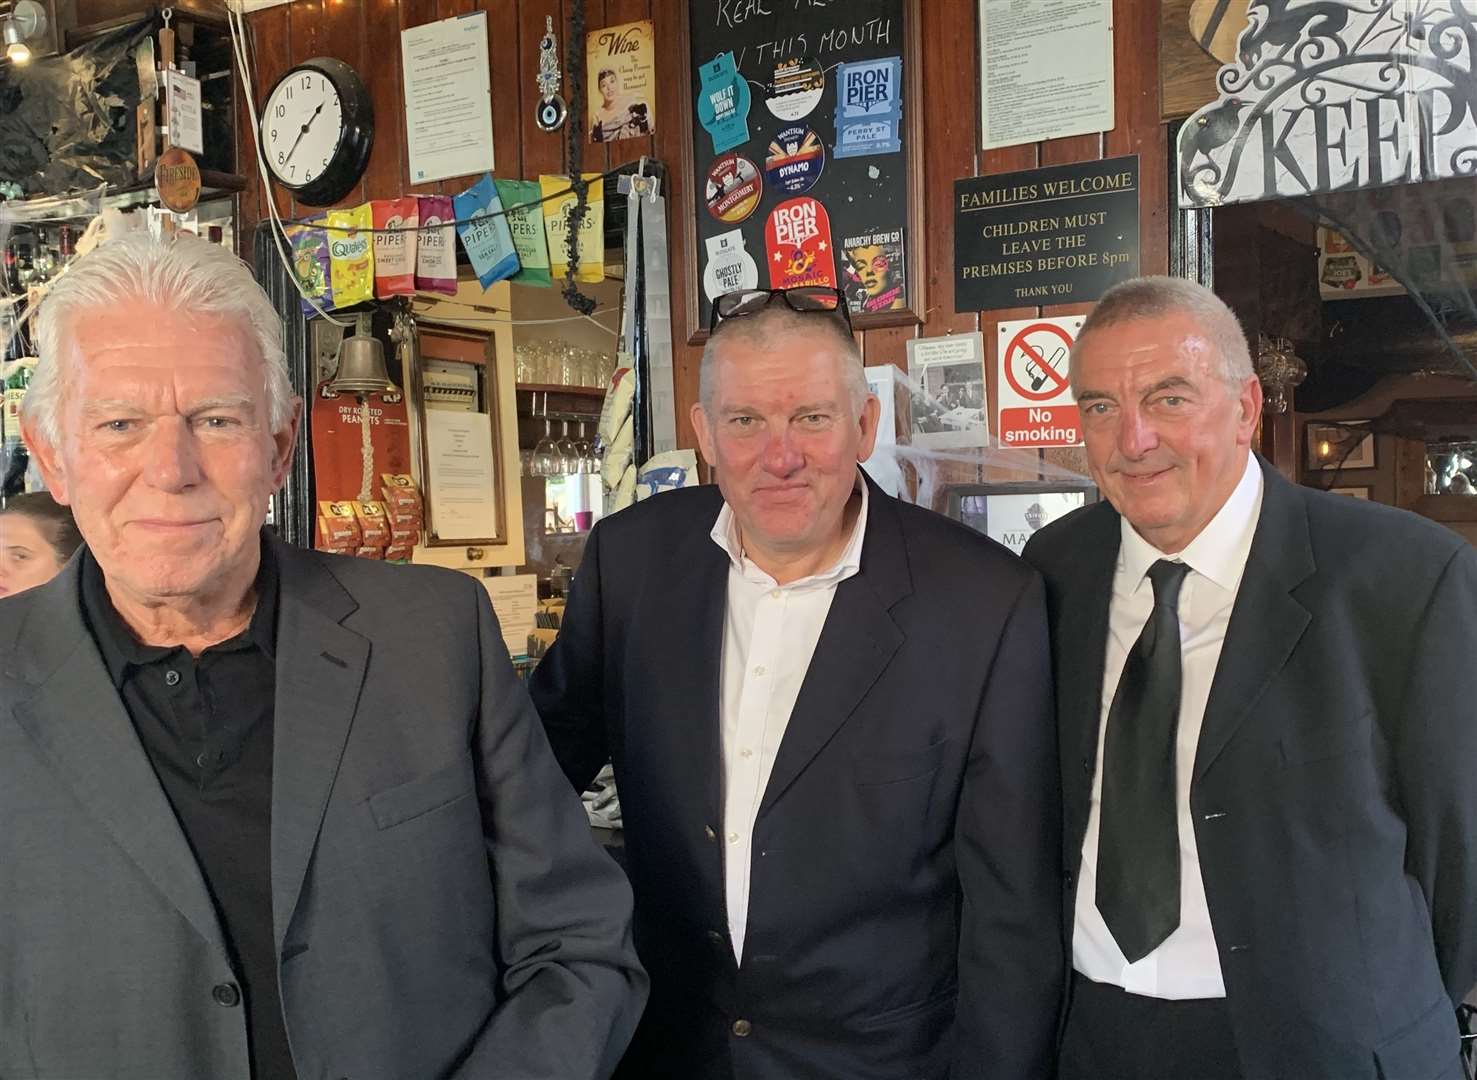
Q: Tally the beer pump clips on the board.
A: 8